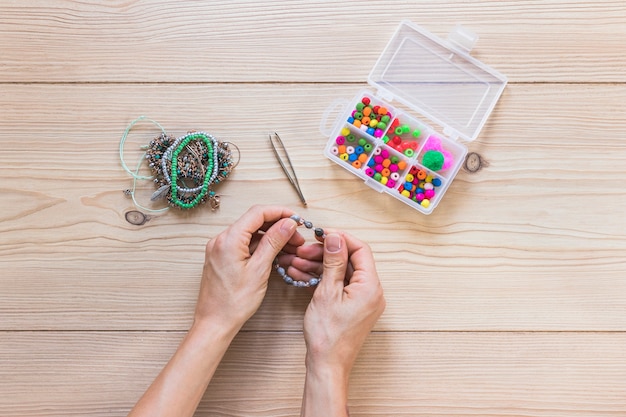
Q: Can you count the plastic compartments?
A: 6